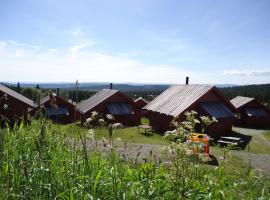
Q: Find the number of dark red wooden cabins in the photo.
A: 6